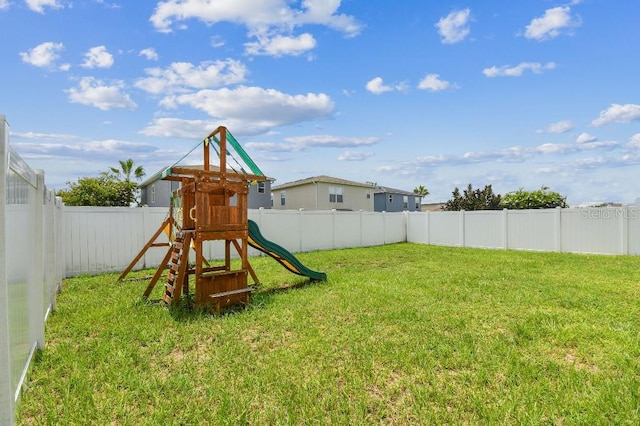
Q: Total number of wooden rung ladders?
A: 1